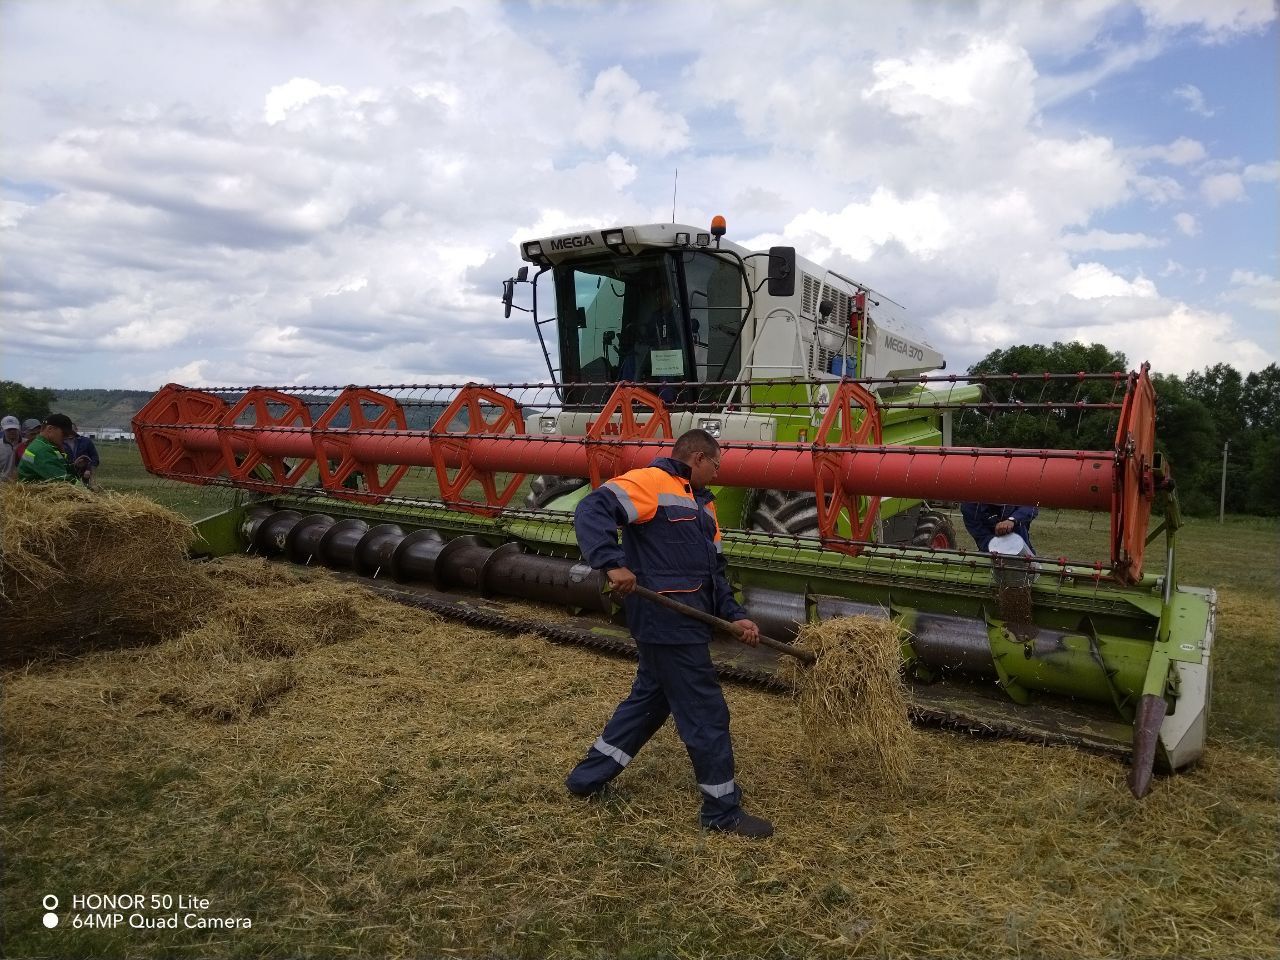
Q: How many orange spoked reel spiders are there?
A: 7